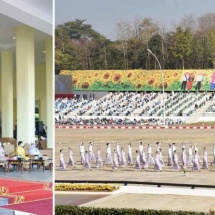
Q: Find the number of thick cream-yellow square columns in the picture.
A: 3